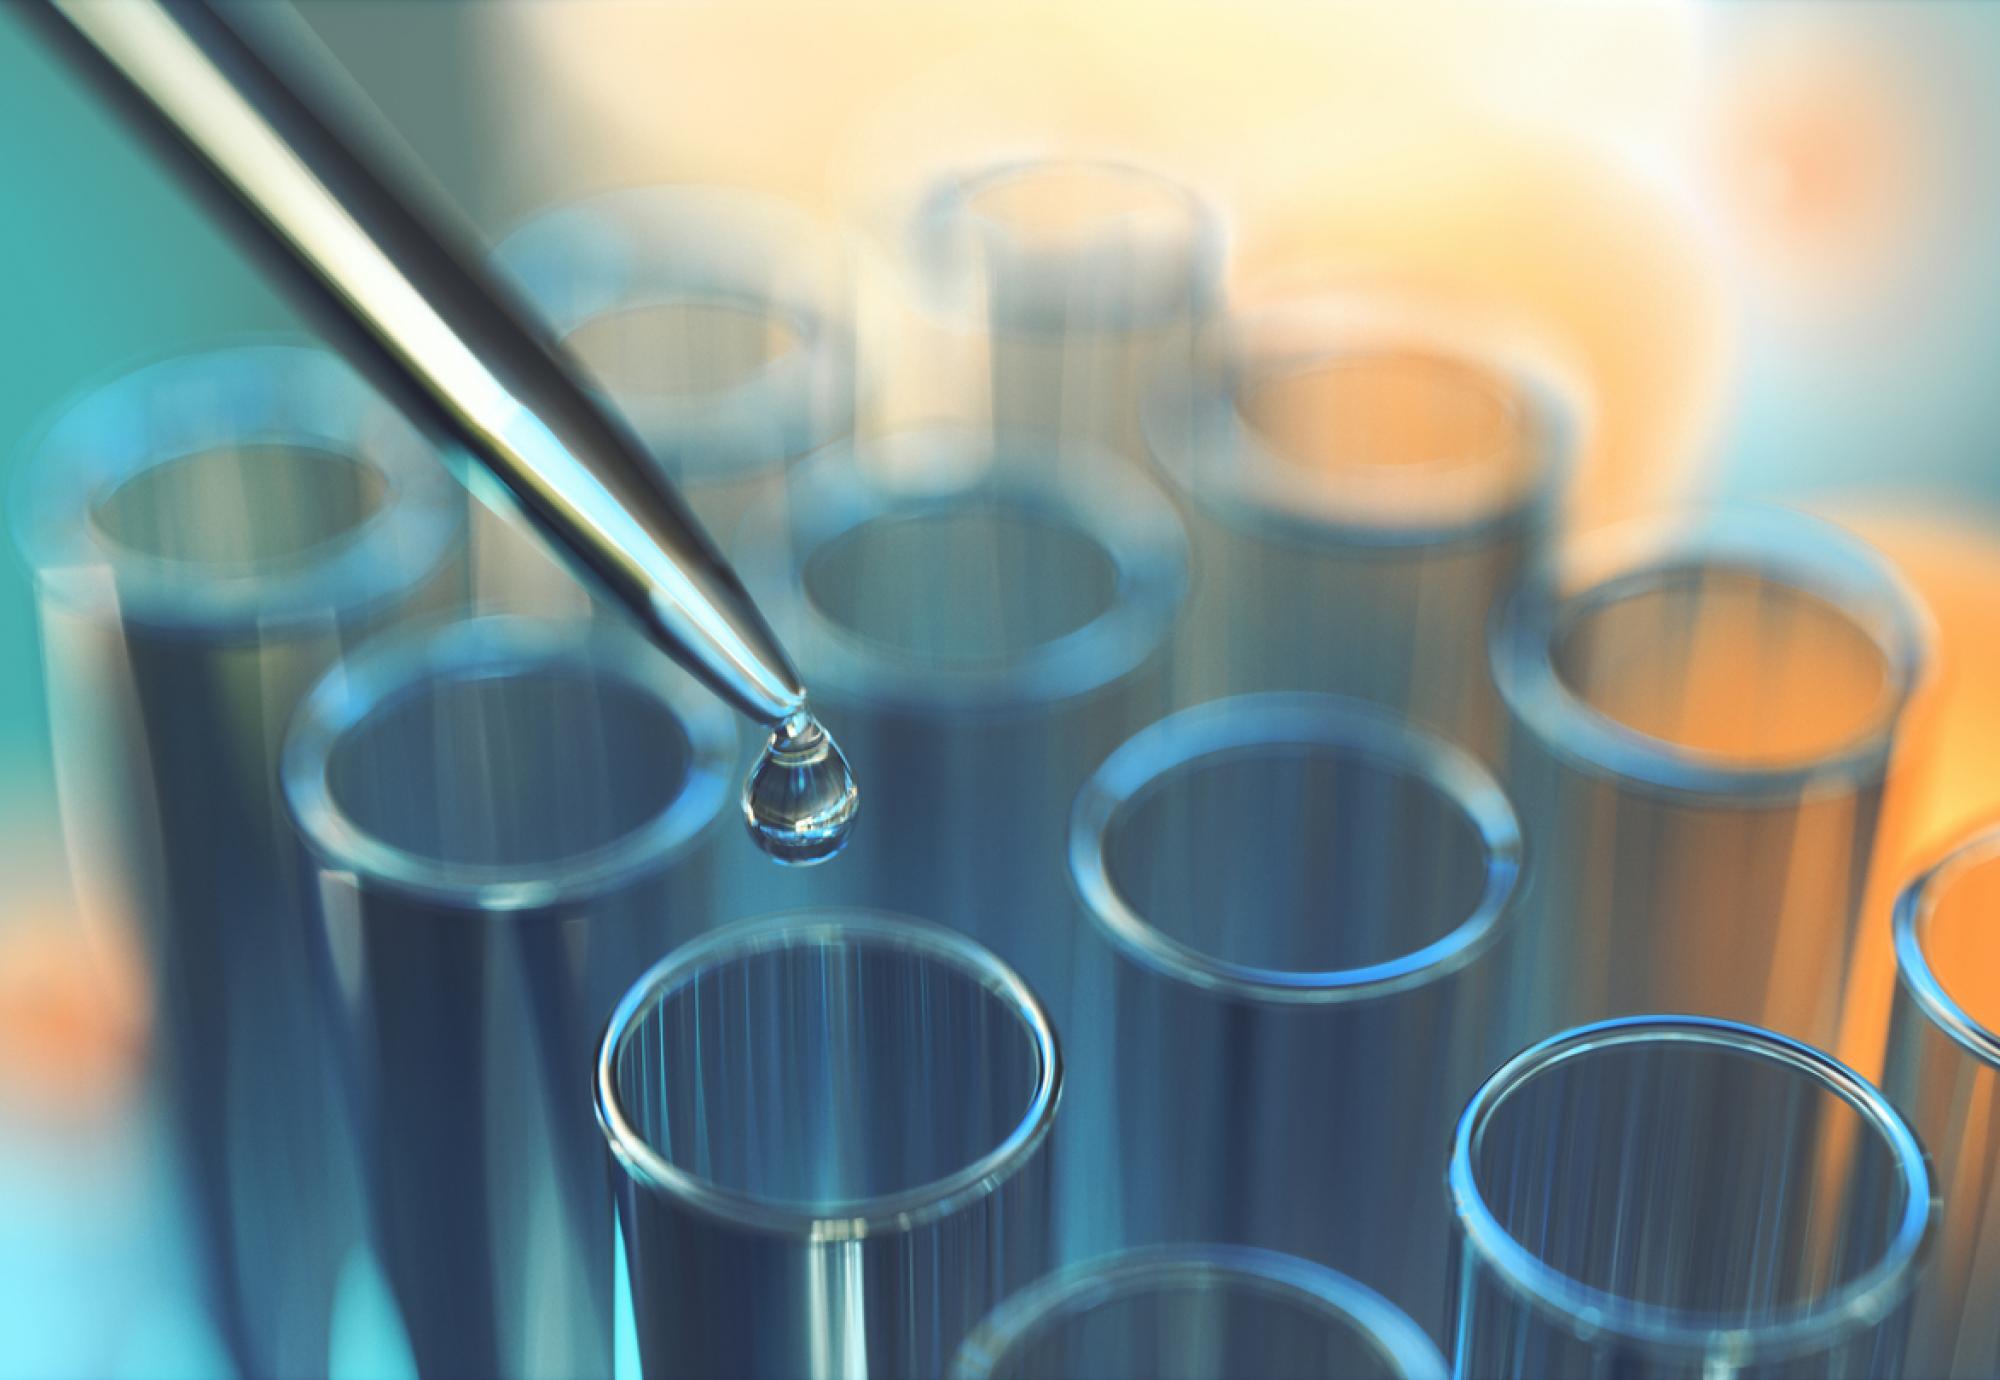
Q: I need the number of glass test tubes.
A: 12